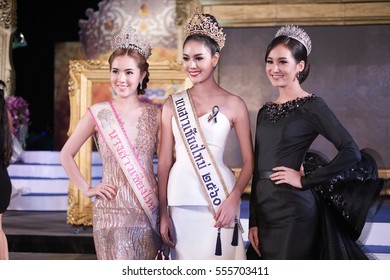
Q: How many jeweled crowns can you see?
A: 3